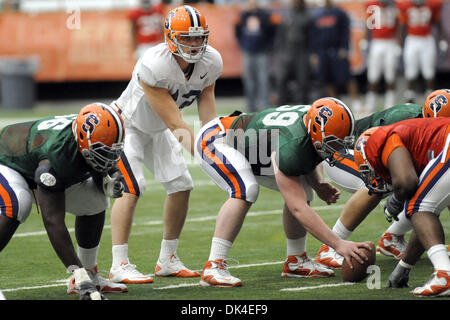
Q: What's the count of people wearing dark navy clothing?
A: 2